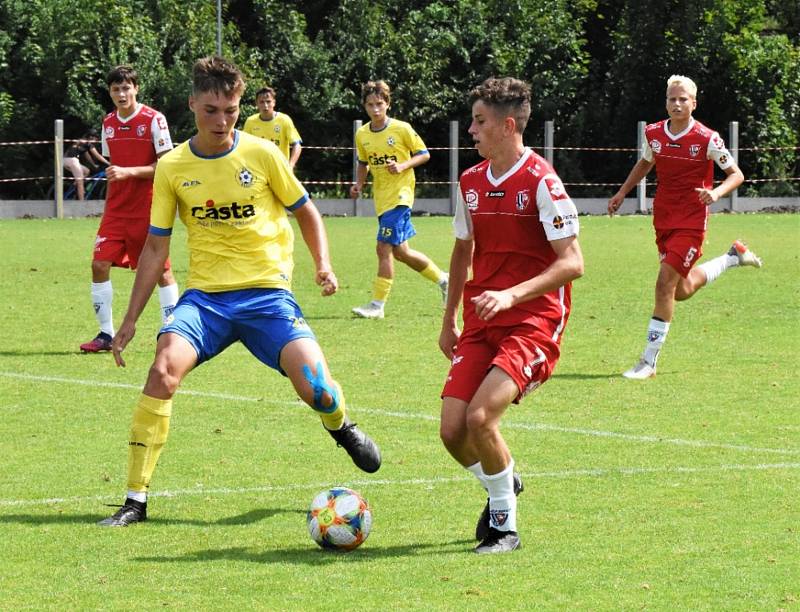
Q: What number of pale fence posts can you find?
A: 6